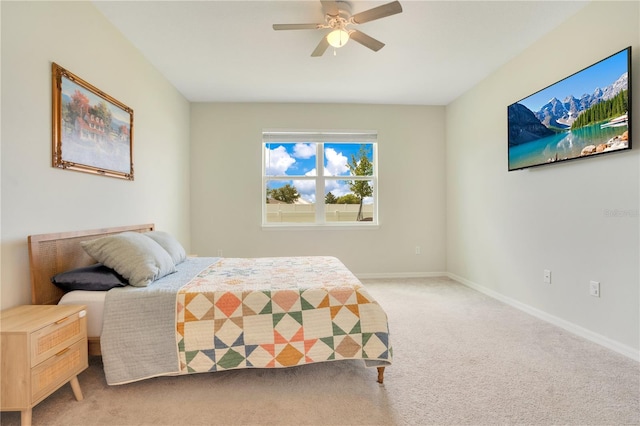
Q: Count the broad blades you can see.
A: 5